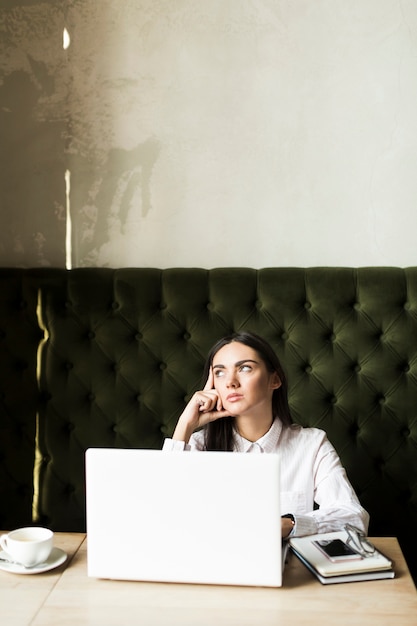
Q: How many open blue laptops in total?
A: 0